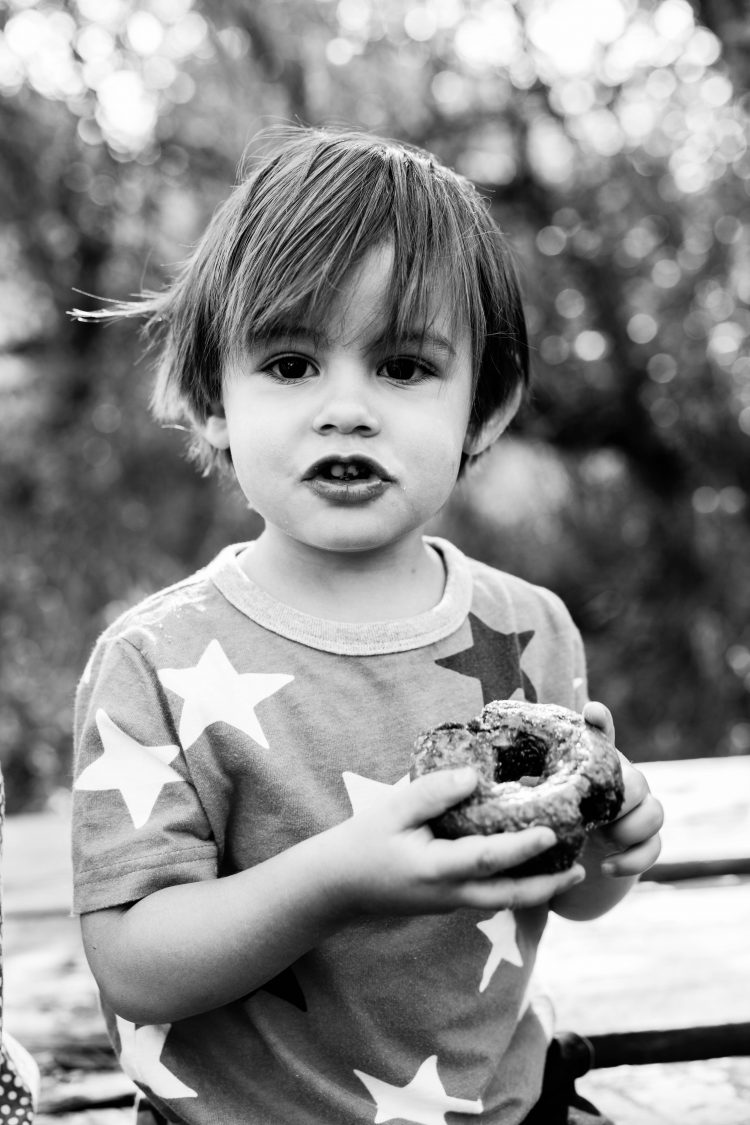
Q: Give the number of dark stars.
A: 2